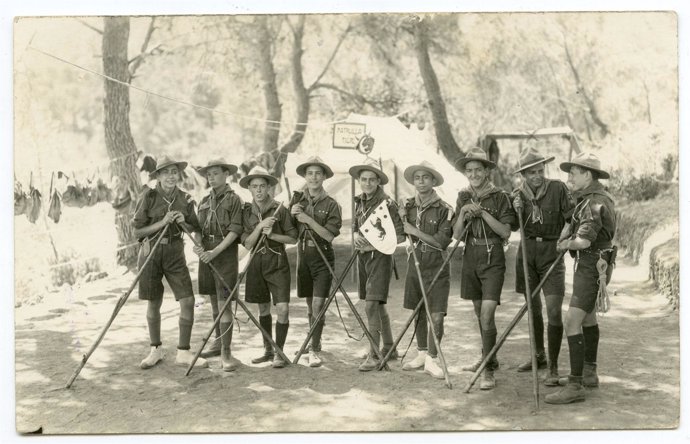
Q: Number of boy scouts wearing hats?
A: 9